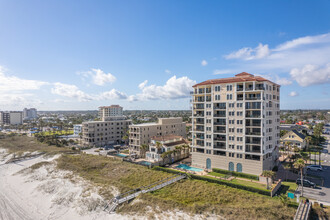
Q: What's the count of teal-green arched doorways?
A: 3